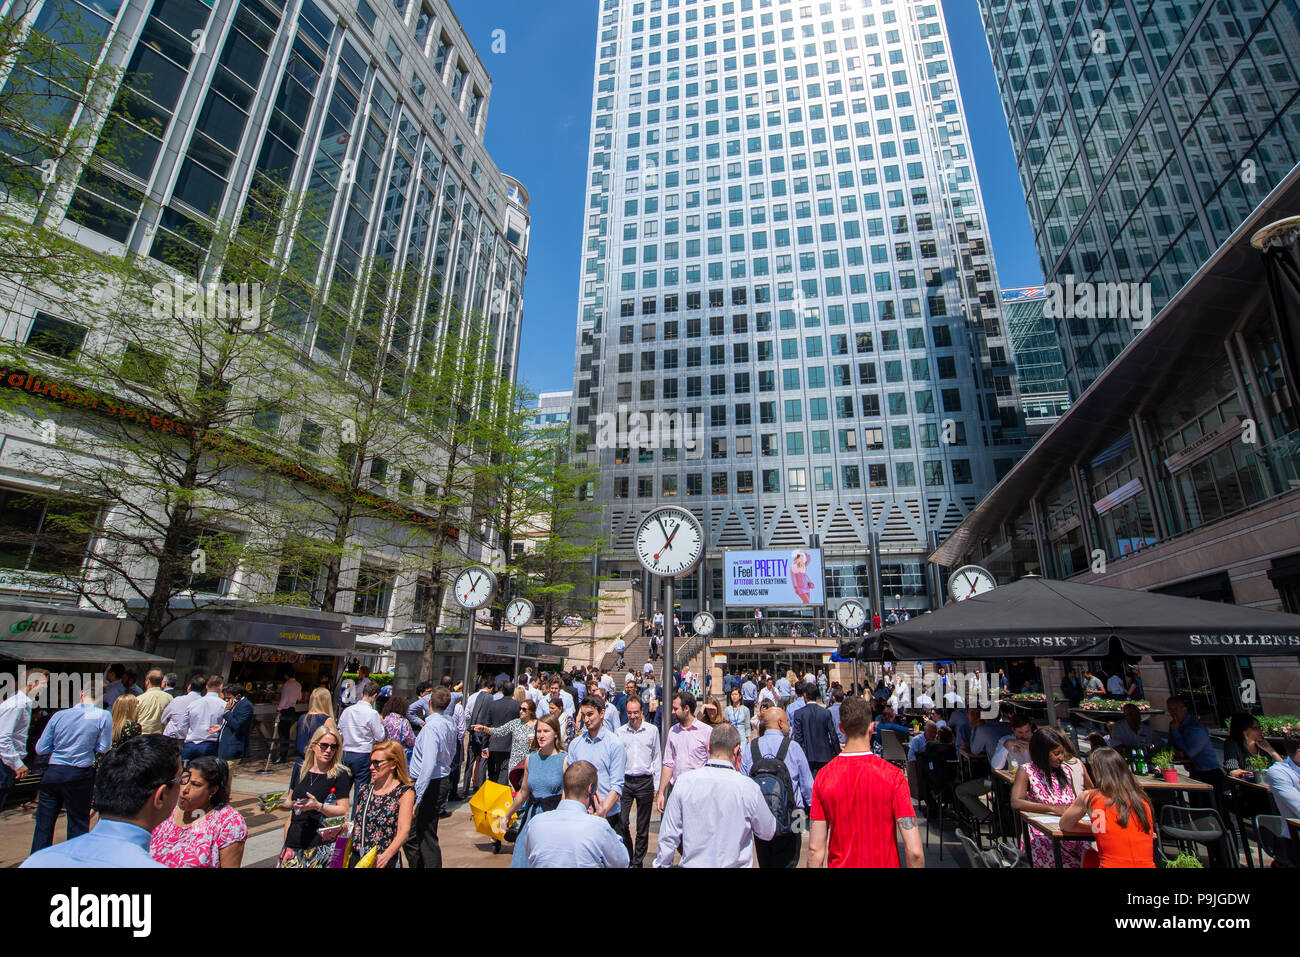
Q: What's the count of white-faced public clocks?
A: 6